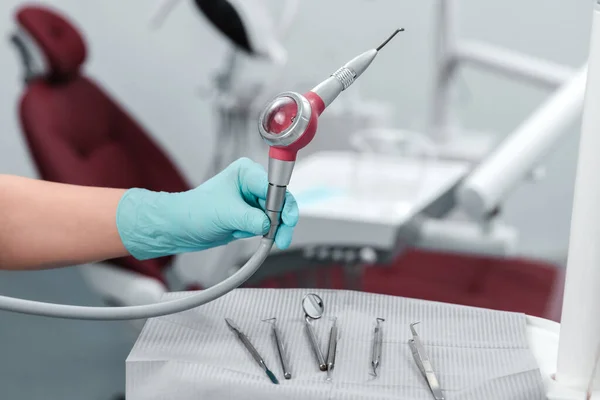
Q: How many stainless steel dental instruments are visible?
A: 6